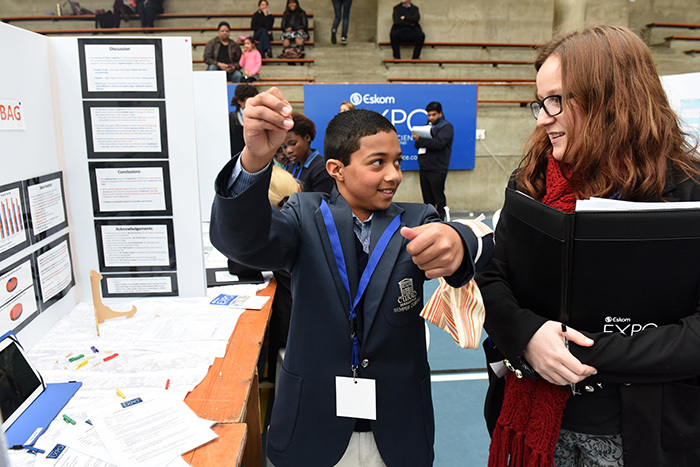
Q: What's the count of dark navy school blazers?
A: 1